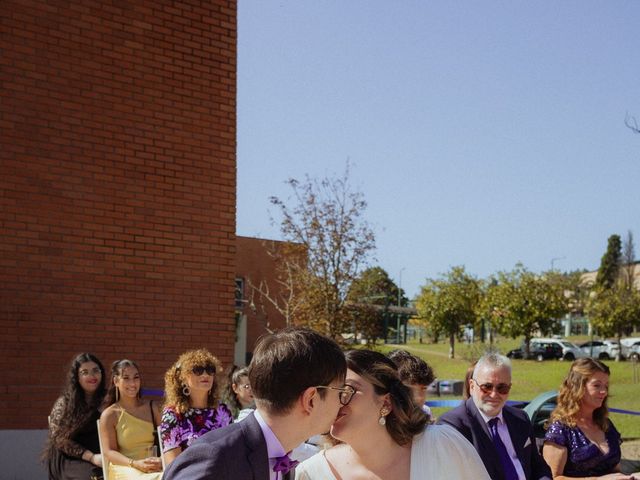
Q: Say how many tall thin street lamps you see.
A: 2